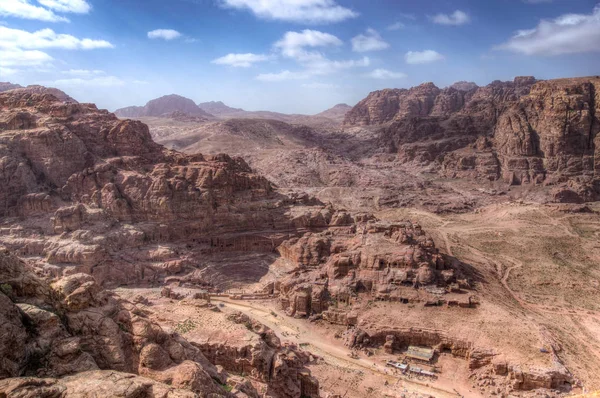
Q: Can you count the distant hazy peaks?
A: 3